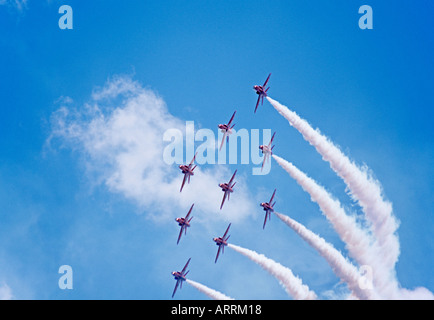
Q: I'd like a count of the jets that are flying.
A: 9